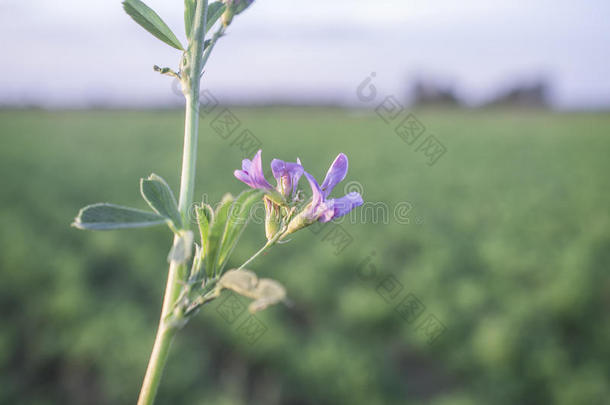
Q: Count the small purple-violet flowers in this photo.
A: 3